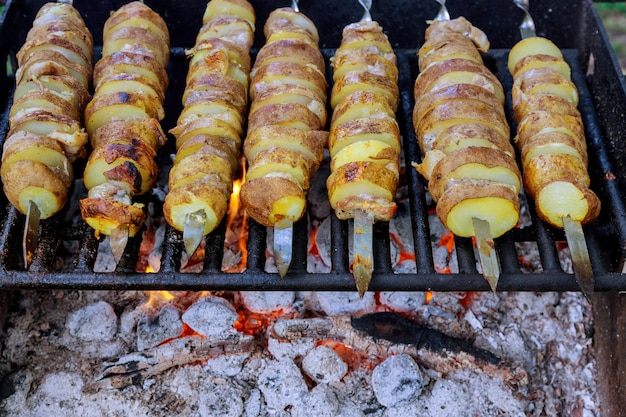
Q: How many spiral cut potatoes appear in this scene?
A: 7